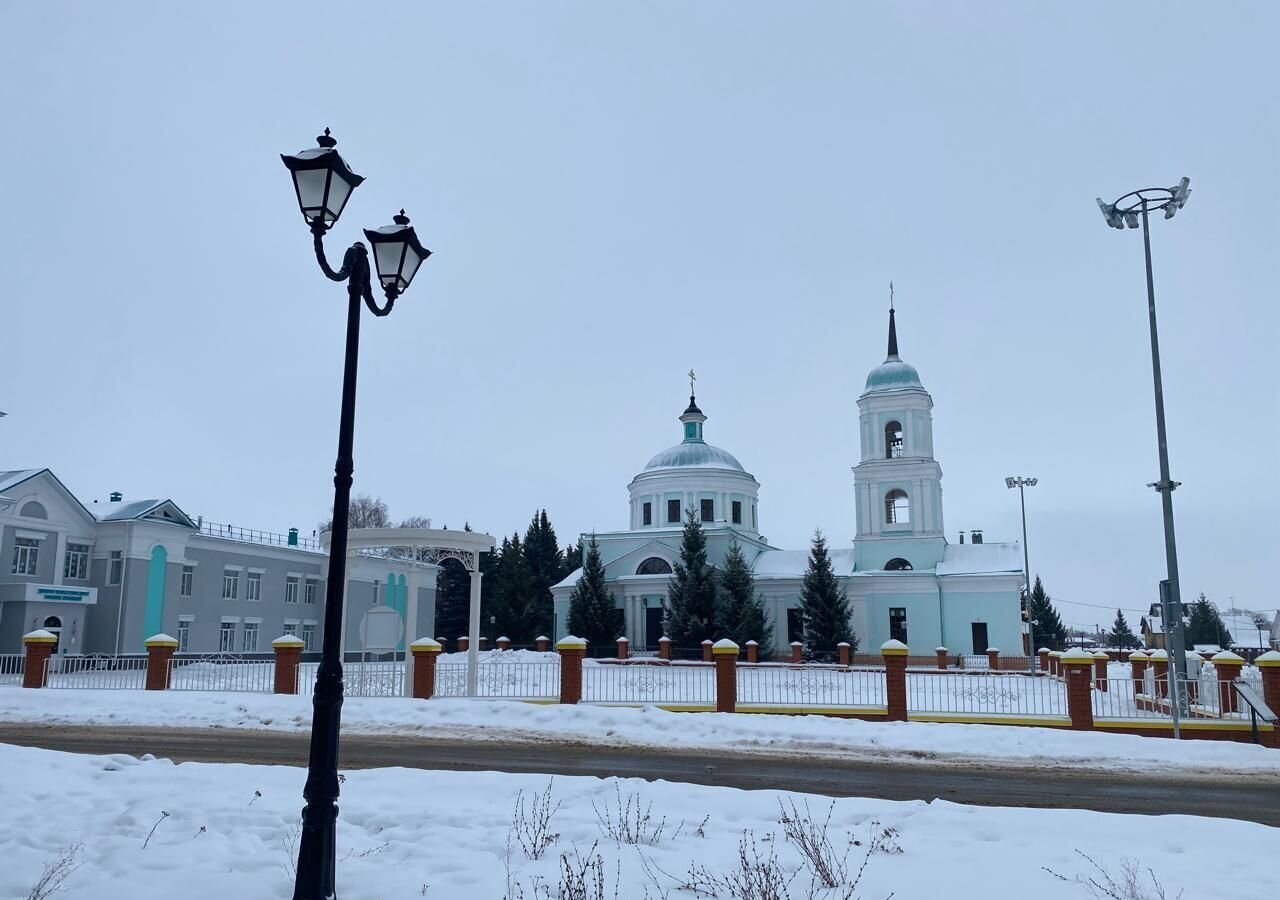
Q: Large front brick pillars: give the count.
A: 9